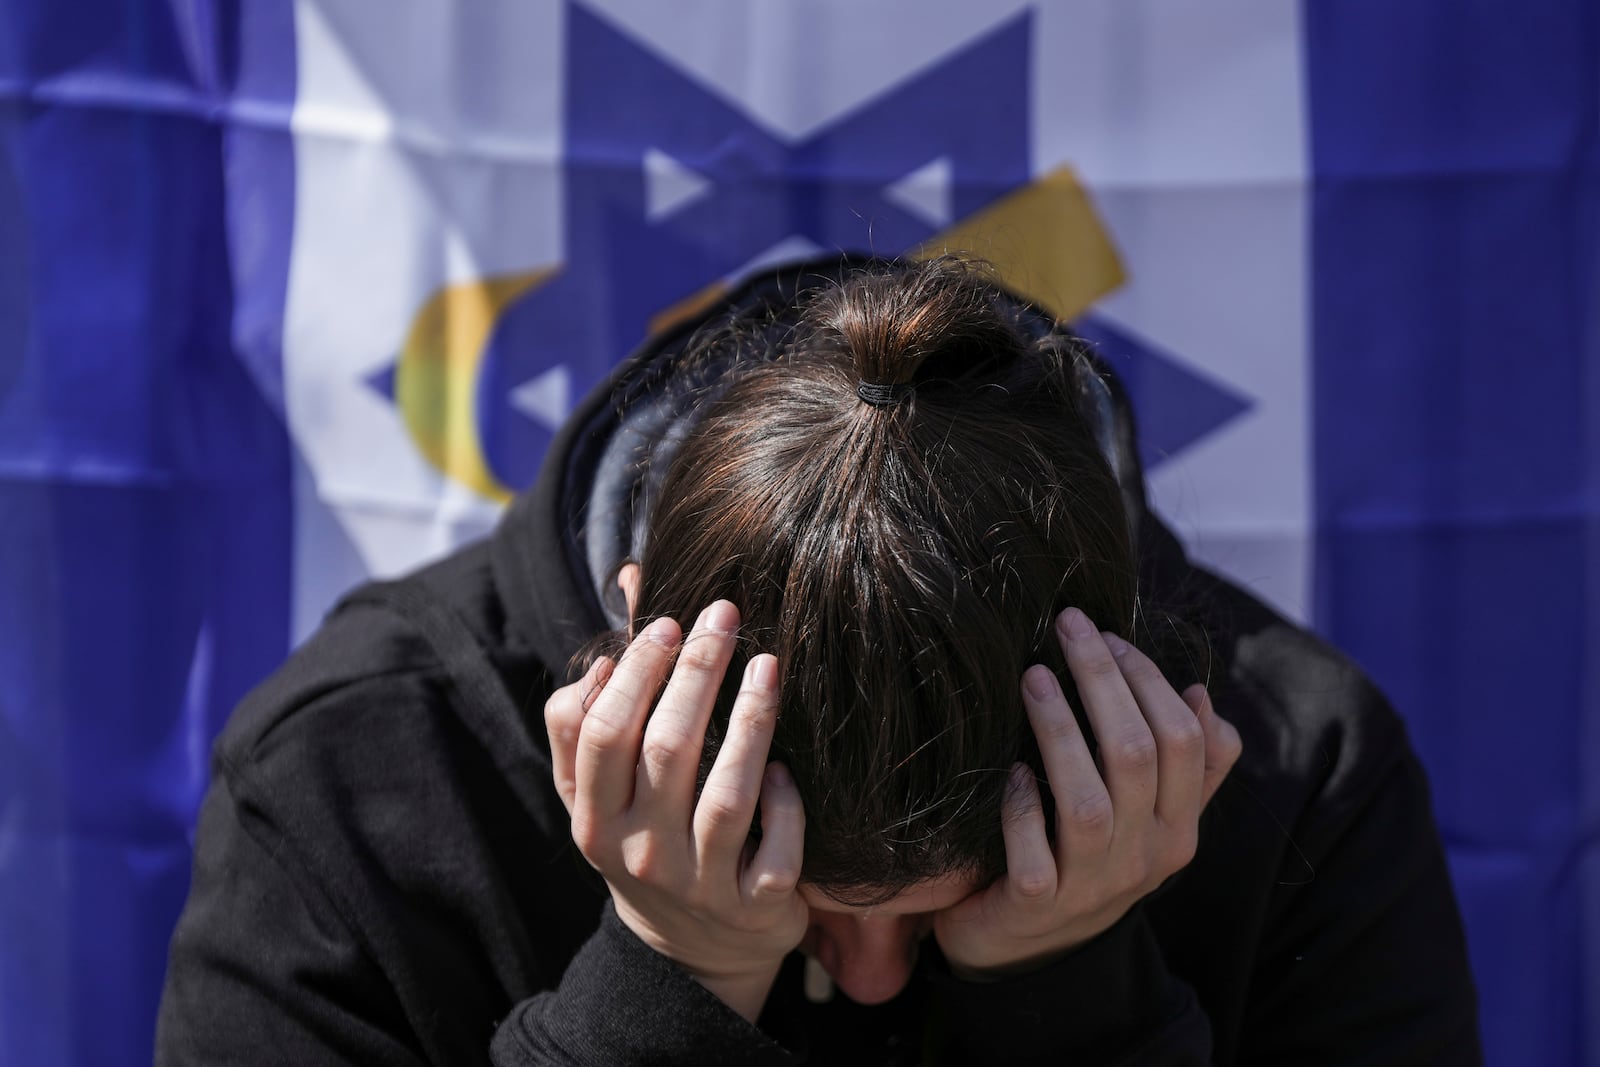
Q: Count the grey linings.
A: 1